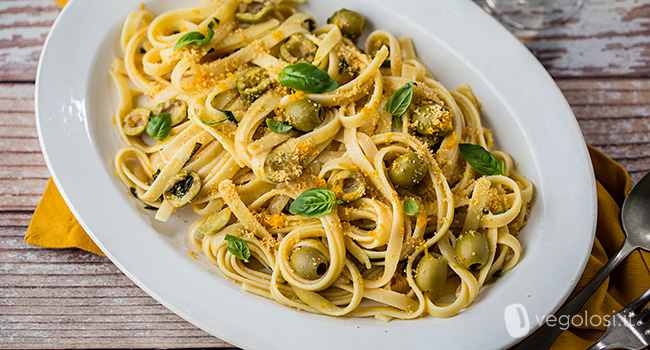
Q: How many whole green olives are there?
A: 7